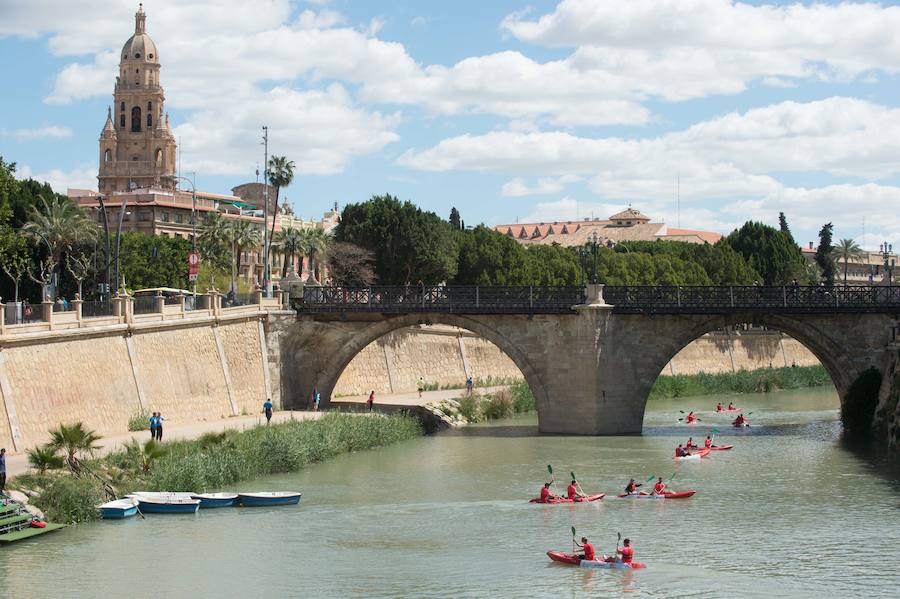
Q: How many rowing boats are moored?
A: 5